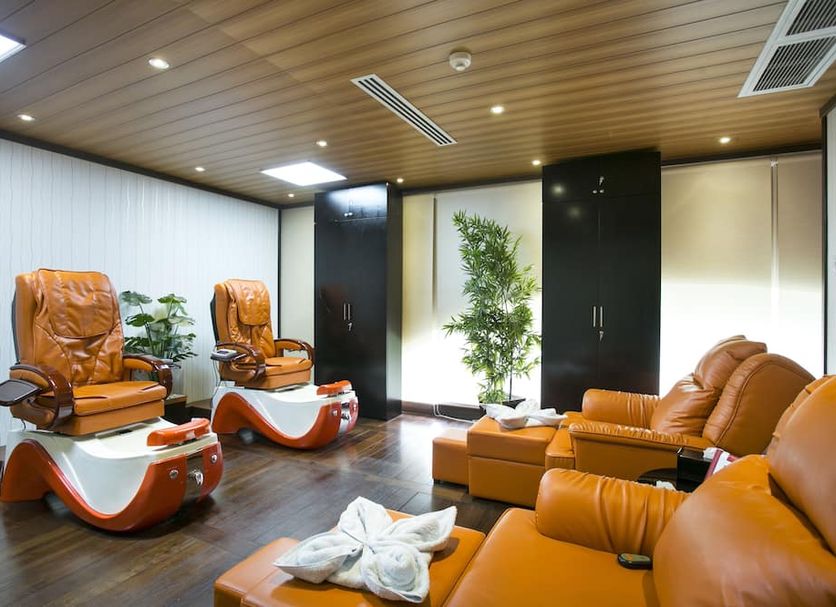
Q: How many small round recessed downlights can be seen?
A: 9